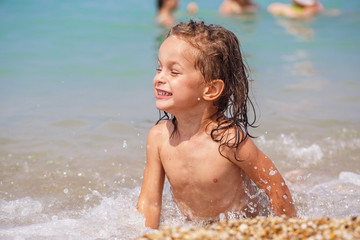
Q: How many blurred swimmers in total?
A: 3